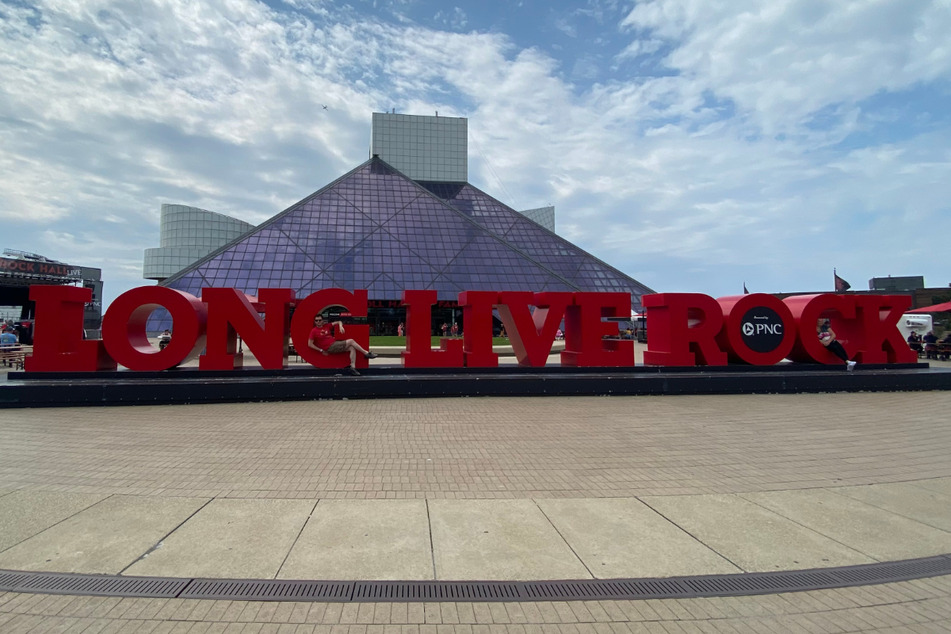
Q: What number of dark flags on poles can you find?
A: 2